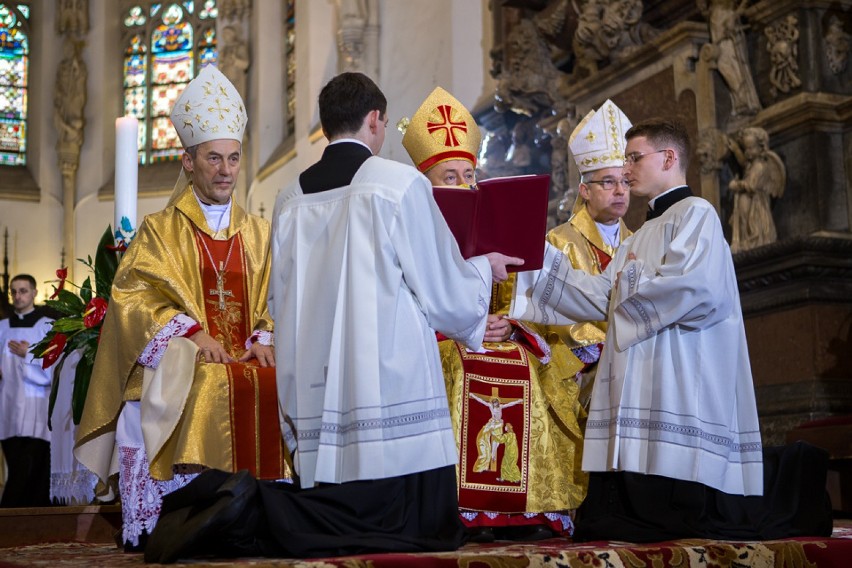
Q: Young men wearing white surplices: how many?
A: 3